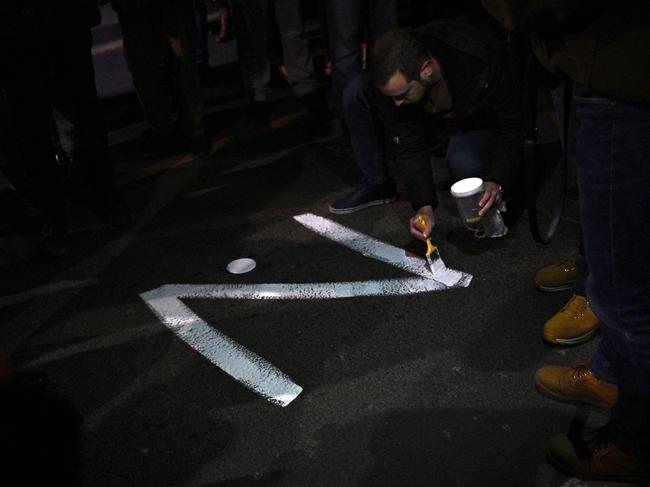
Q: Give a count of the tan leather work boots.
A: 4